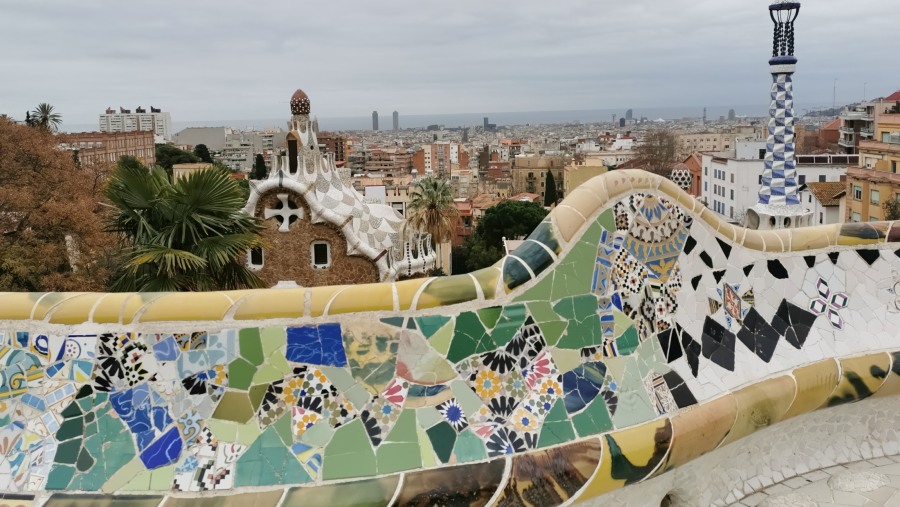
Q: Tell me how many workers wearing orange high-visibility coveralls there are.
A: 0